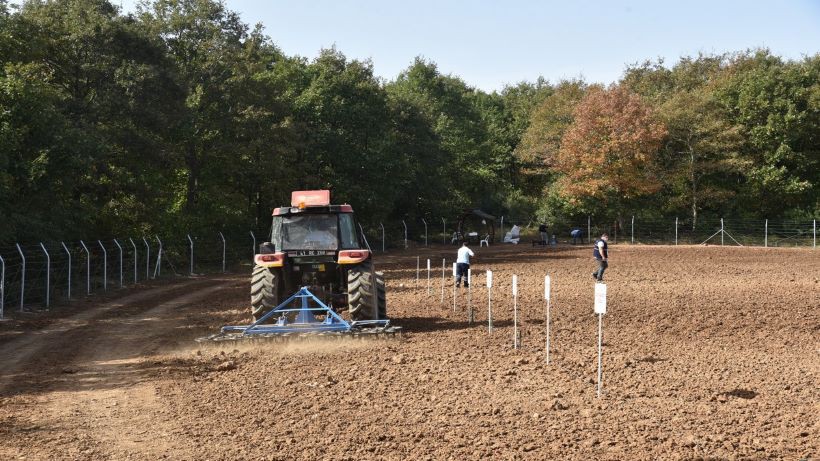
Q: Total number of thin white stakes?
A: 9